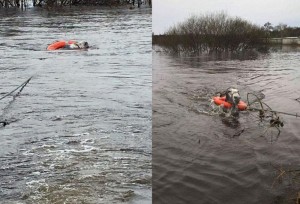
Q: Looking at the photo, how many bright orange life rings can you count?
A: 2